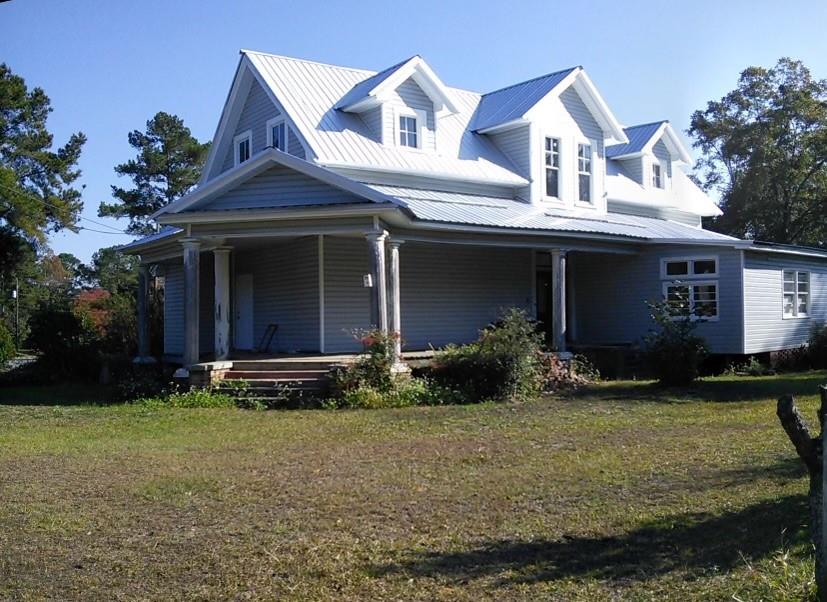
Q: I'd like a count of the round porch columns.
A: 6